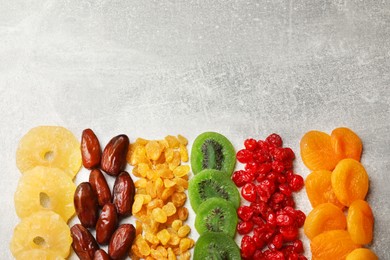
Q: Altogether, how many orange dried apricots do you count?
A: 8